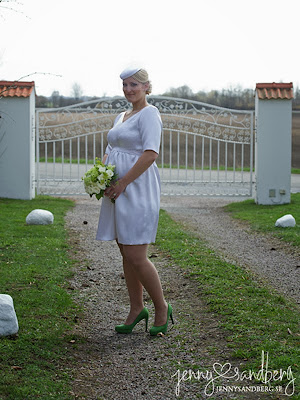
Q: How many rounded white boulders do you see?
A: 3